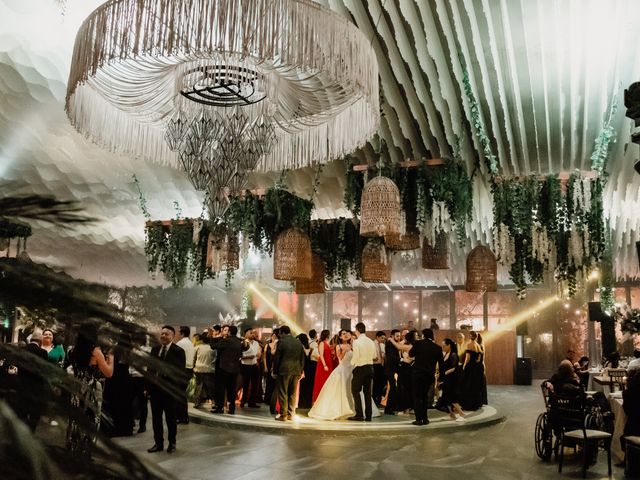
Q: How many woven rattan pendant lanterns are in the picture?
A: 8